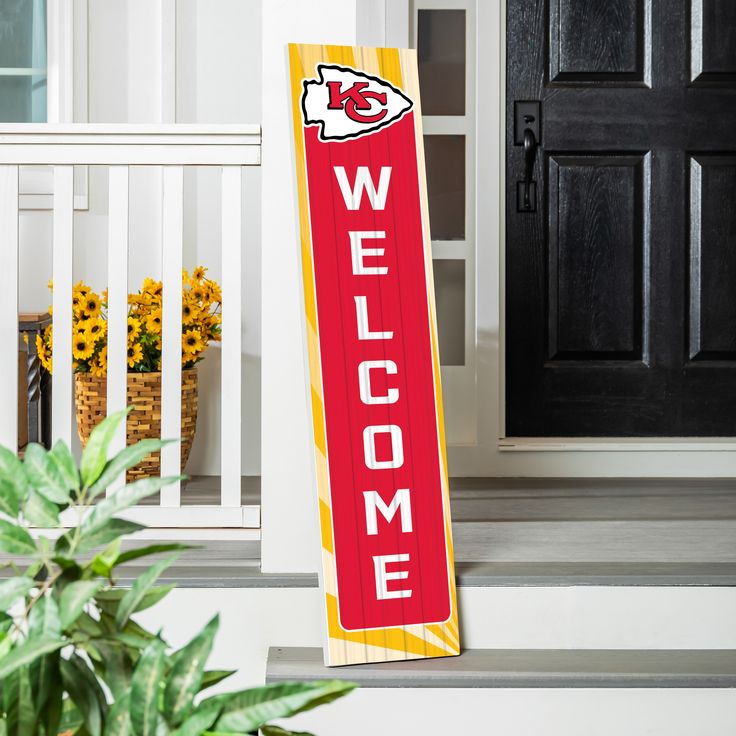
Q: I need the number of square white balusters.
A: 5